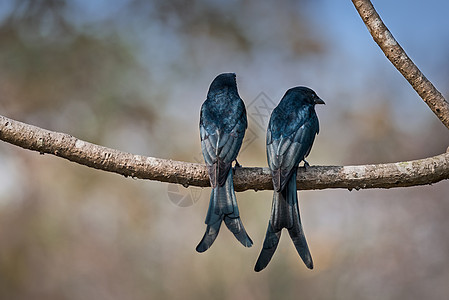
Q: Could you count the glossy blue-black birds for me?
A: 2